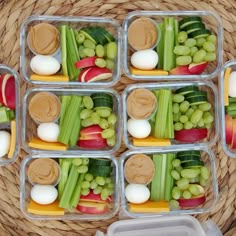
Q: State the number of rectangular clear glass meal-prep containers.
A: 8